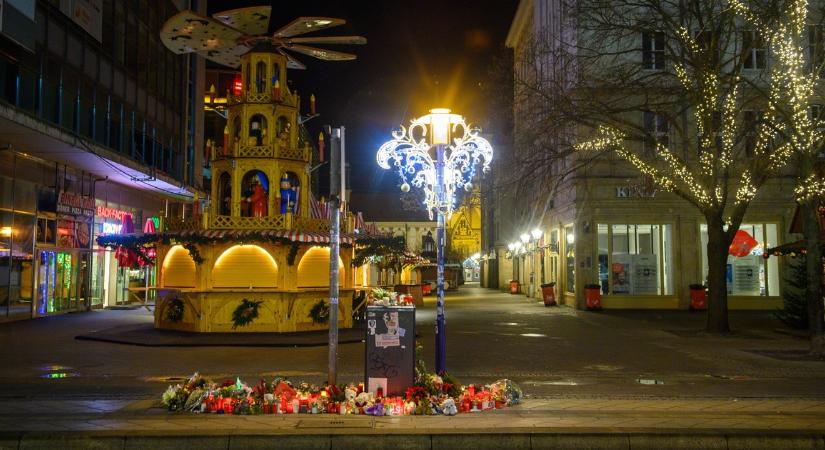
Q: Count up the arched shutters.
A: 3